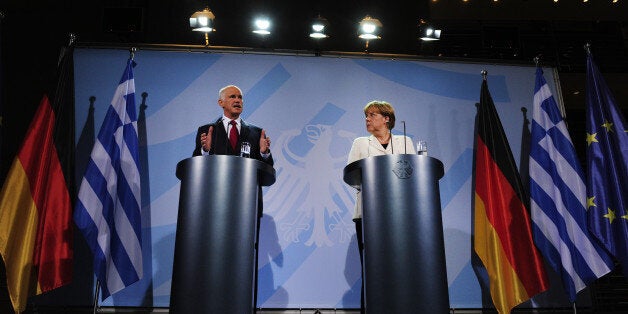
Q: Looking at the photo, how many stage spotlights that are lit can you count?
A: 5